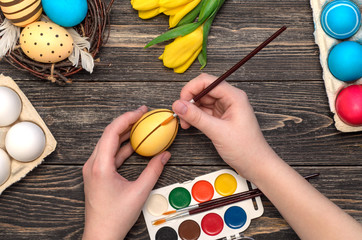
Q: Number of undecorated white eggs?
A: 3